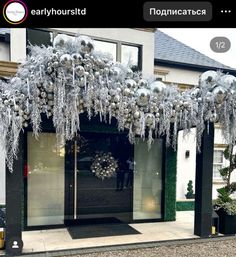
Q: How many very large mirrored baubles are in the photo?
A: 7